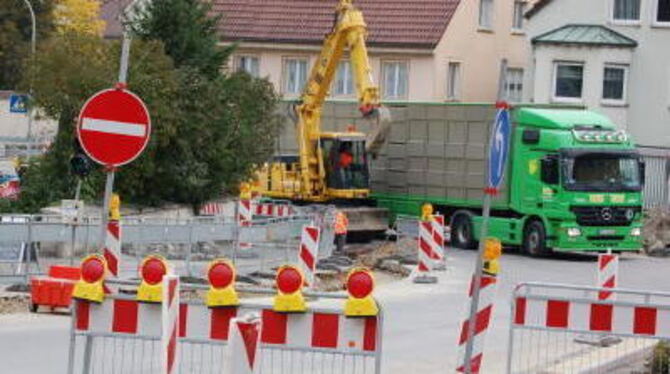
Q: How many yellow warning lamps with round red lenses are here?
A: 5